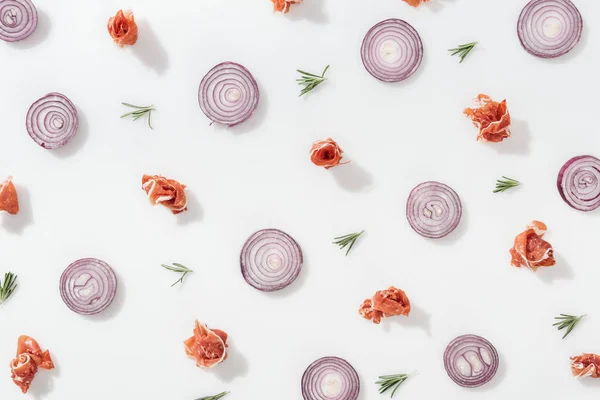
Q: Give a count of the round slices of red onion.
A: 11